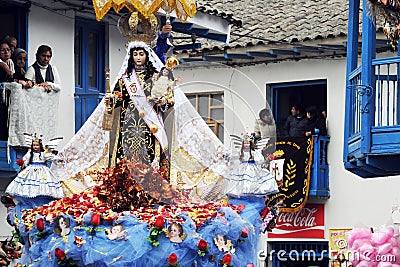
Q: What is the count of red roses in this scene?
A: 8